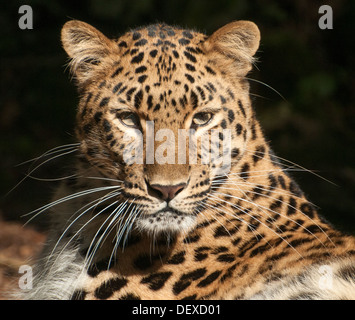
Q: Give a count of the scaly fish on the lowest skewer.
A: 0